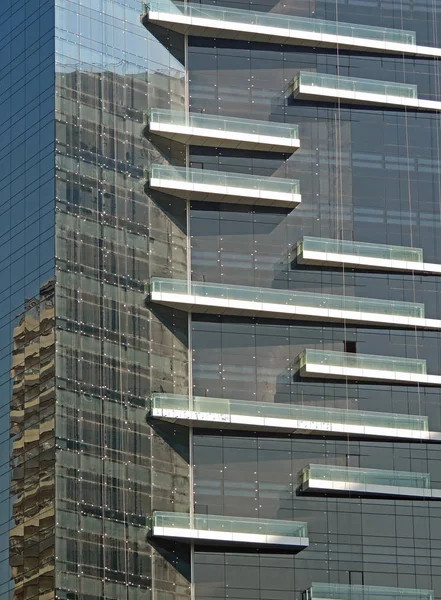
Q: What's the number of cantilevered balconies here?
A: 11